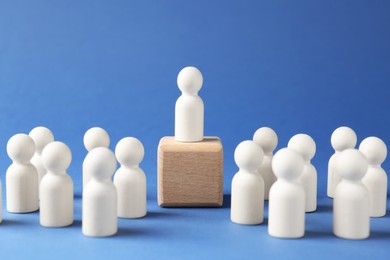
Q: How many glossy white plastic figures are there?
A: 14